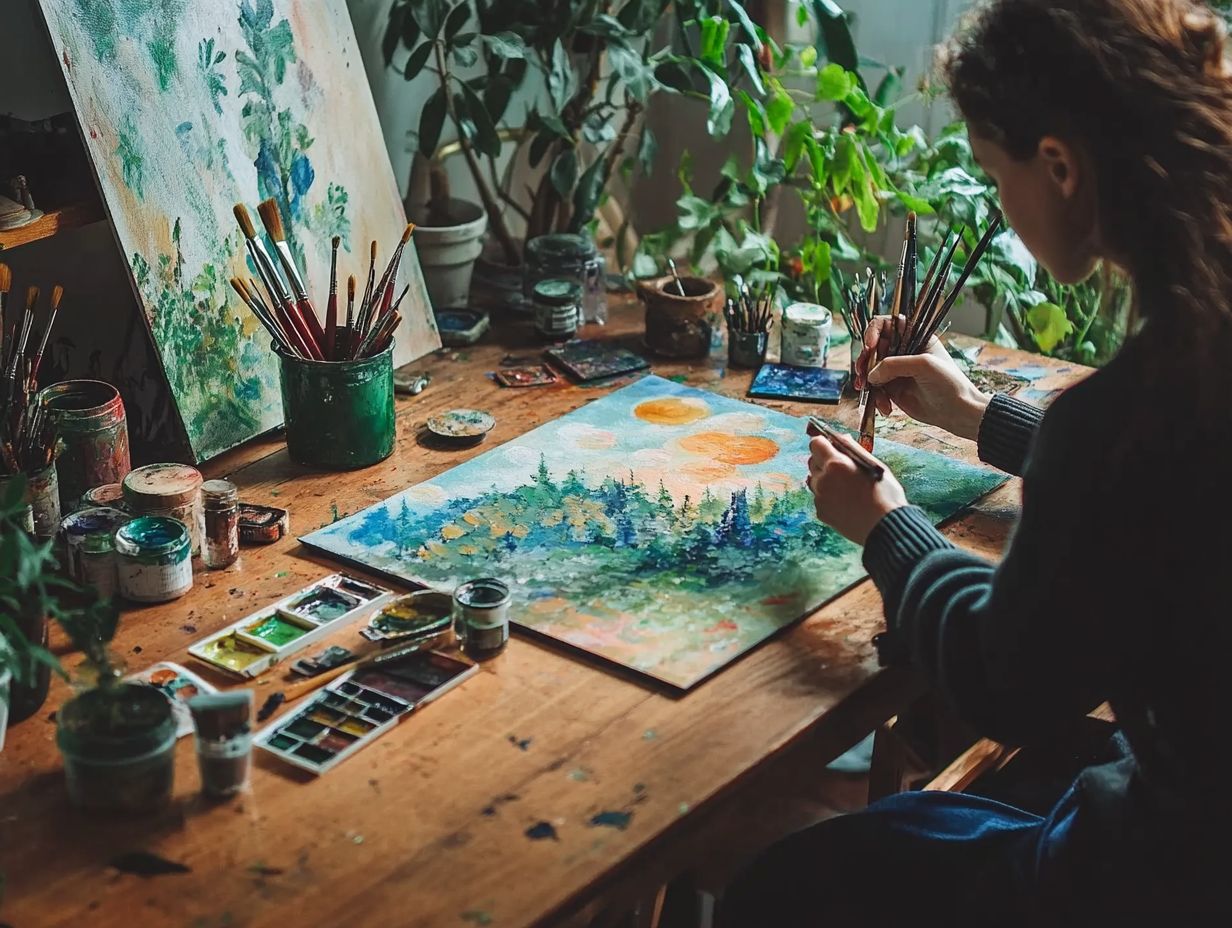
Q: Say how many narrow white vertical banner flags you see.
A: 0